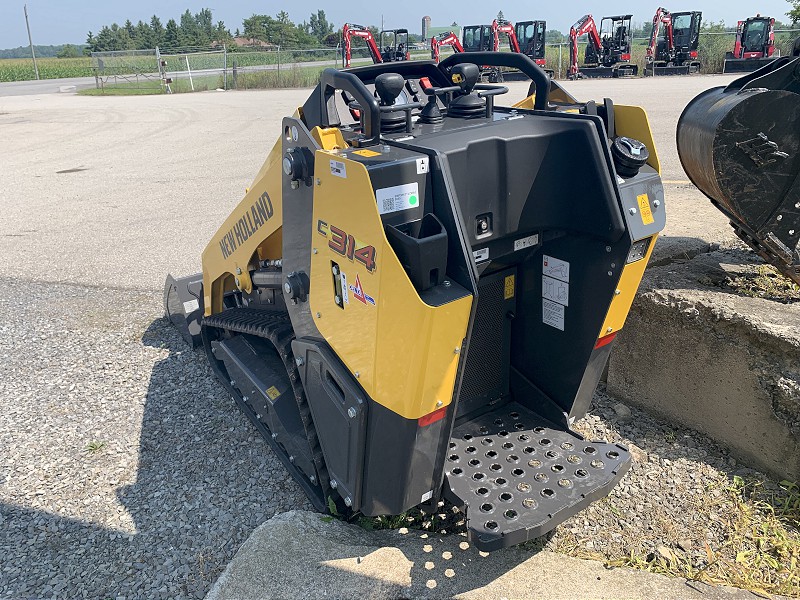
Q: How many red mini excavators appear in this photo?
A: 5